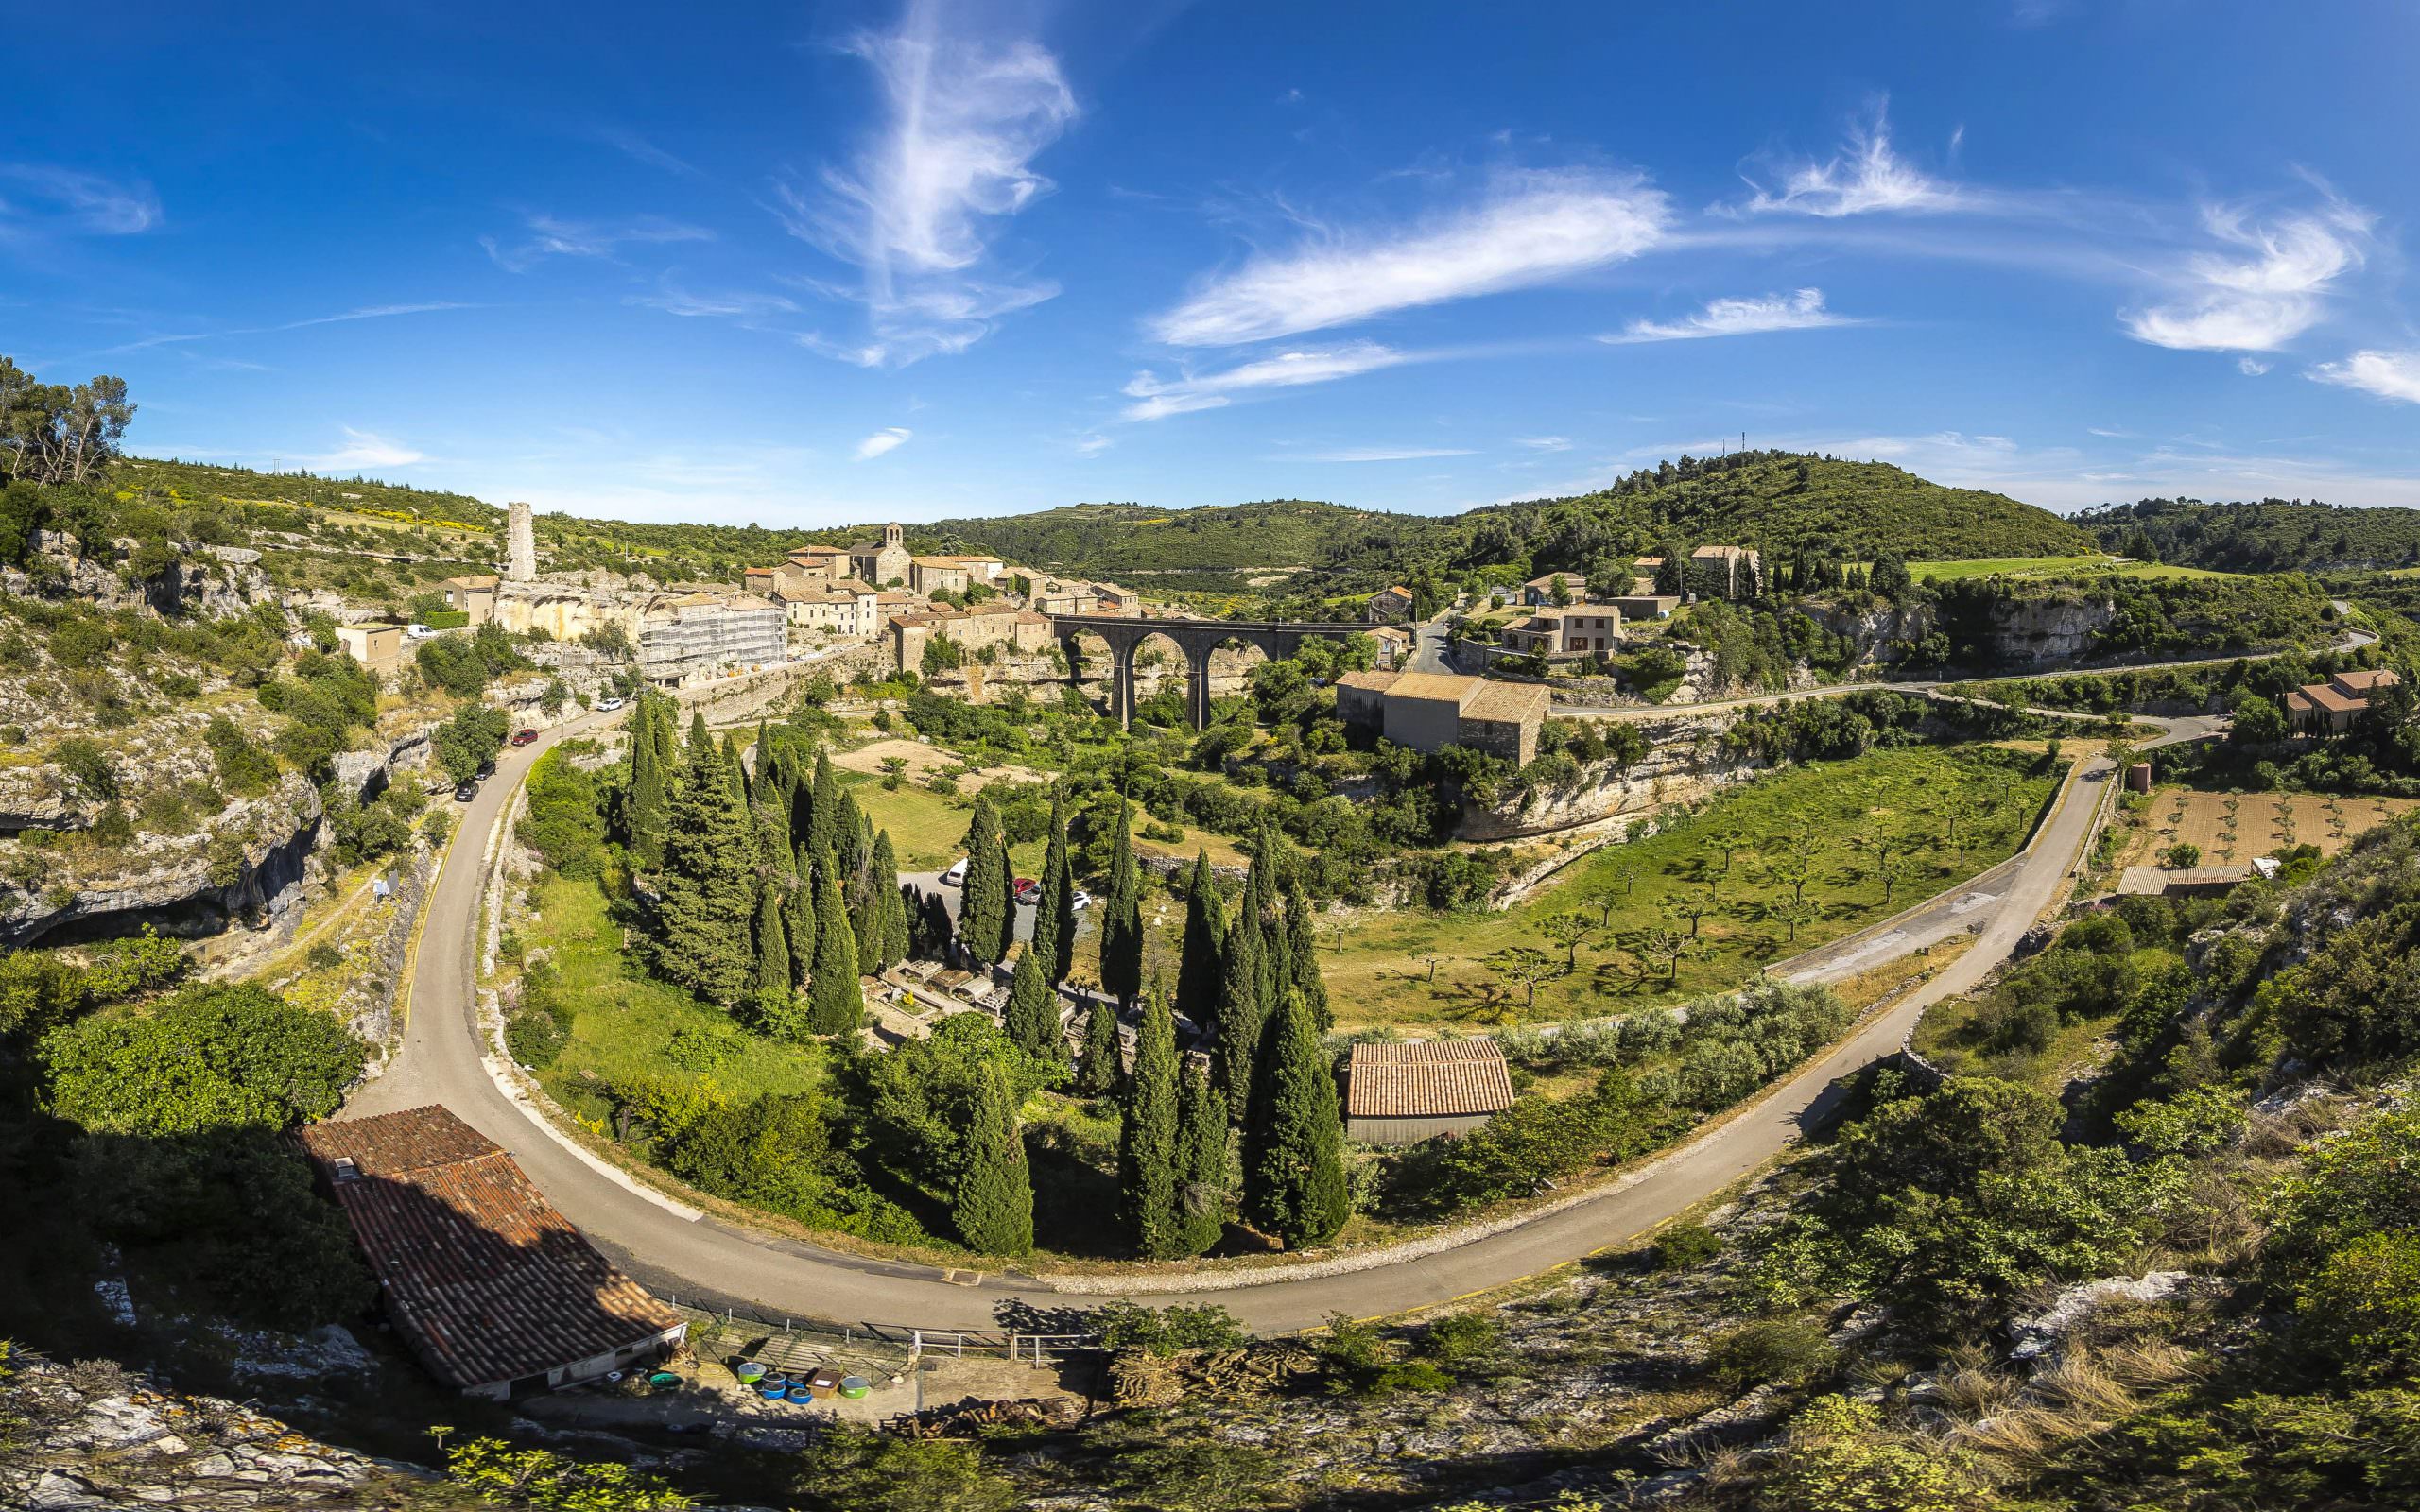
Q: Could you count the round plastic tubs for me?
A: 7